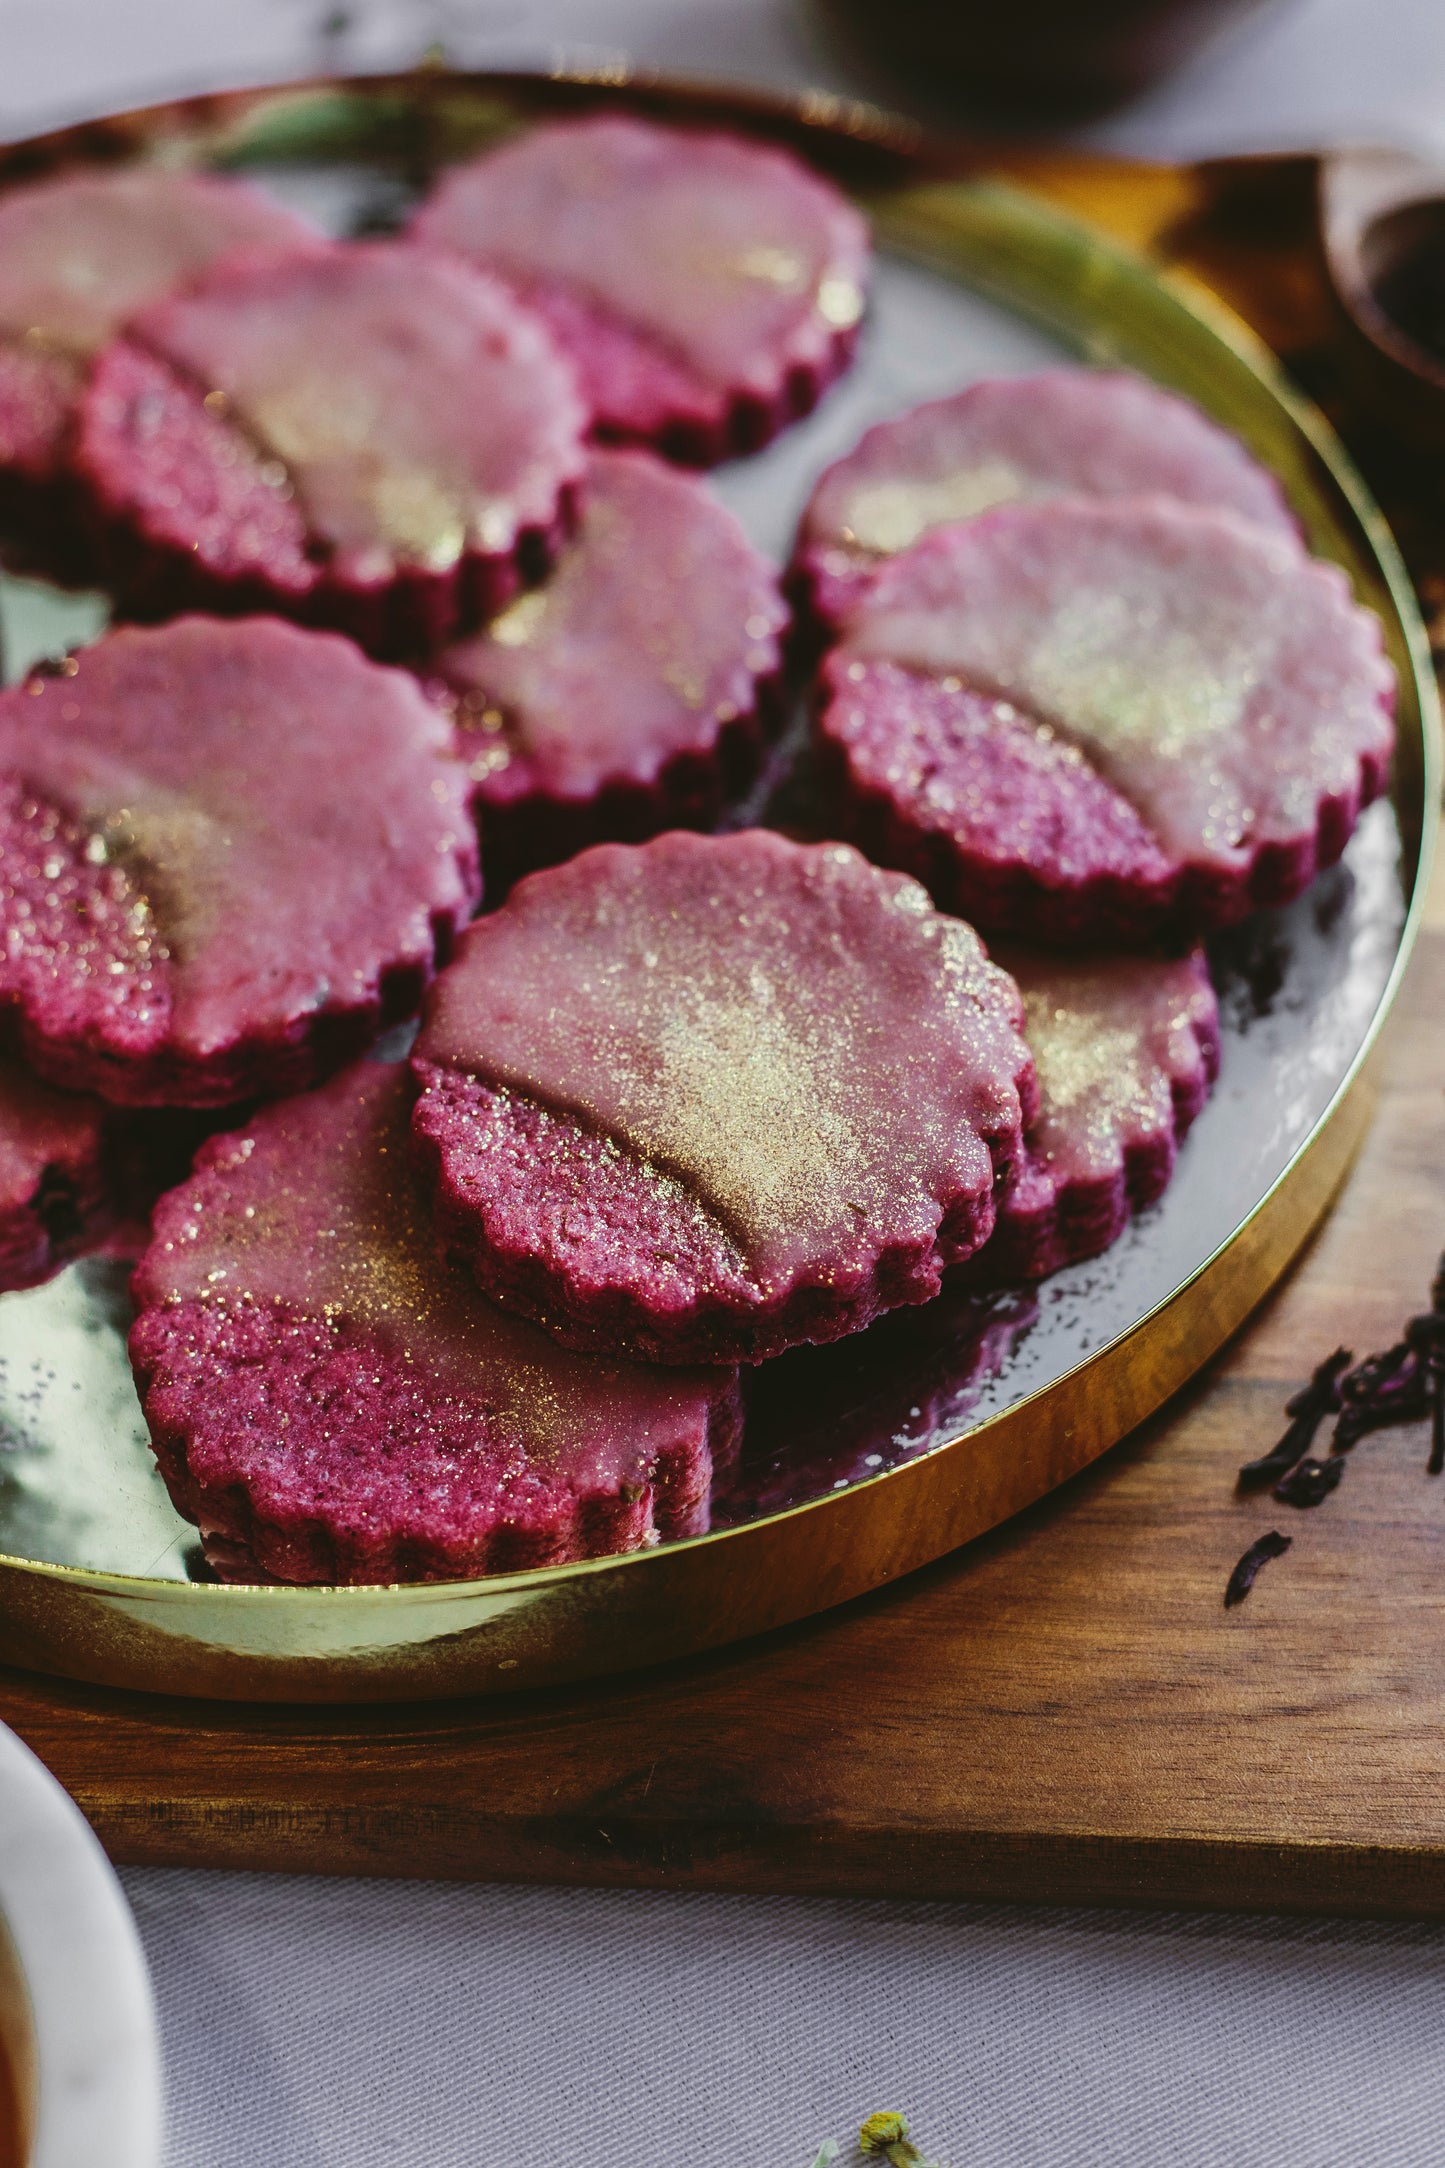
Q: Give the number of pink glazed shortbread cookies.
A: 11